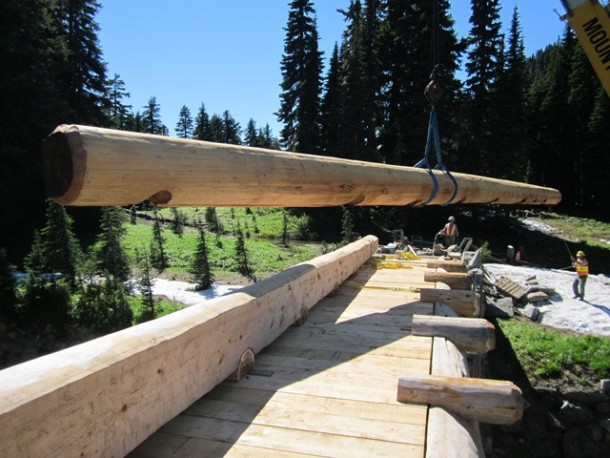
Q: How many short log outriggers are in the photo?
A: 5